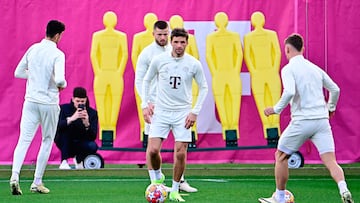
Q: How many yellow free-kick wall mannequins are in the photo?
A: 5